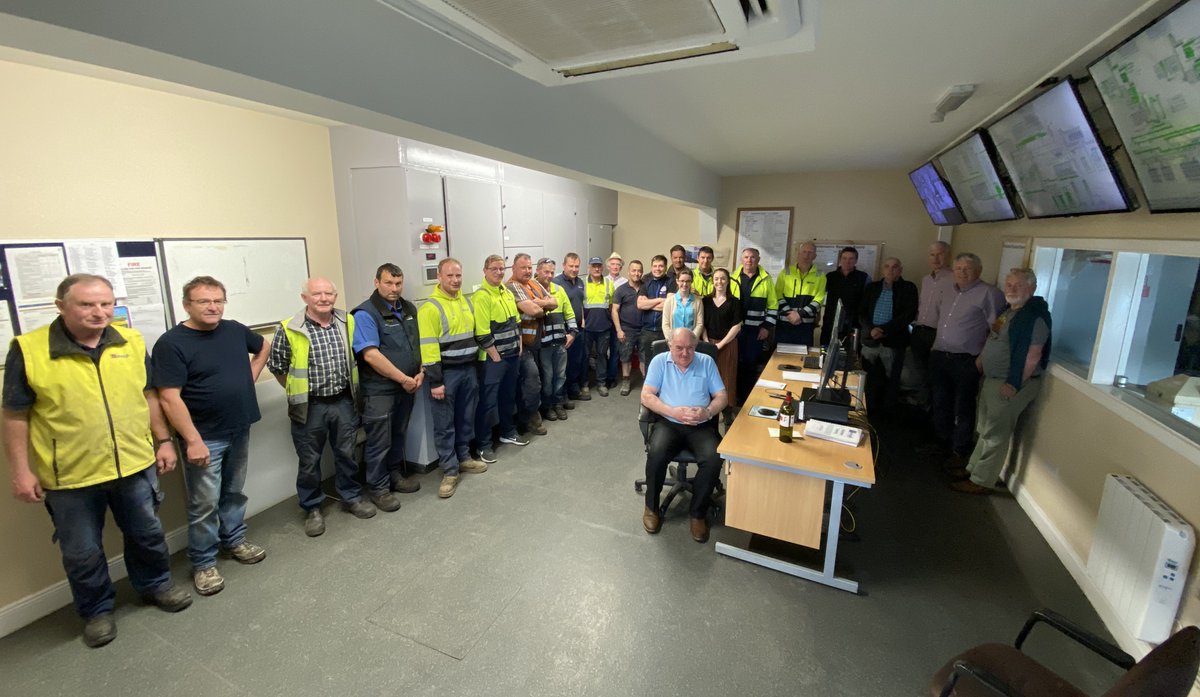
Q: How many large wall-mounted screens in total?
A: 4